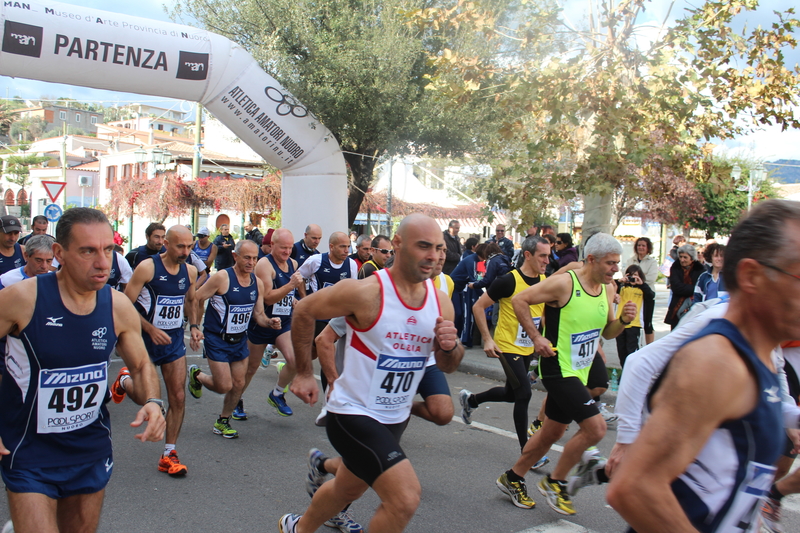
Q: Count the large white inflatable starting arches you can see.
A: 1